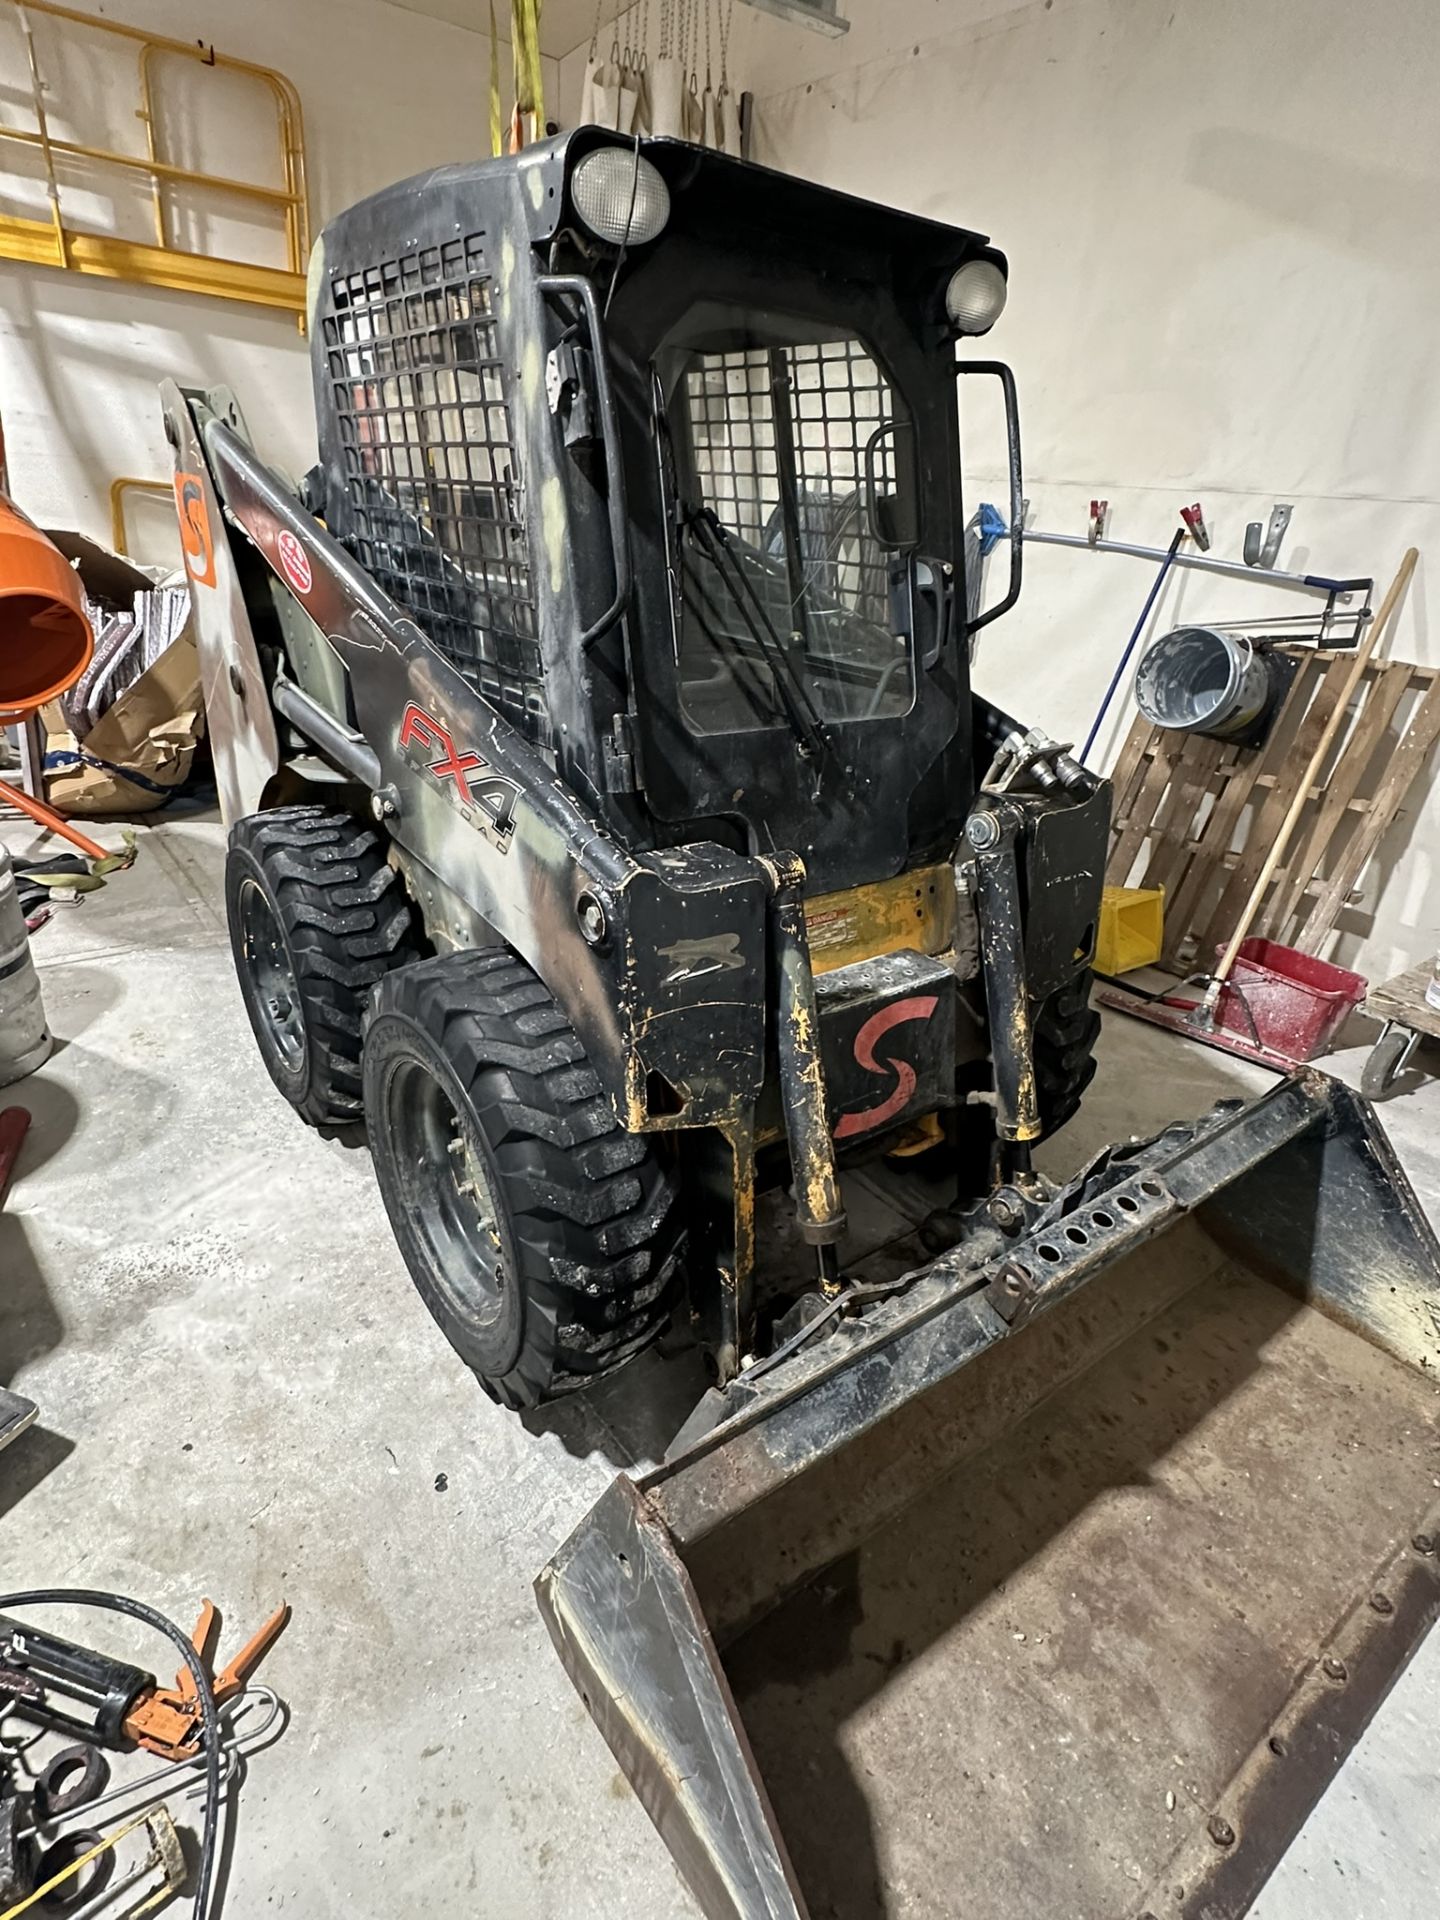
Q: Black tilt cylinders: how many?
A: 2